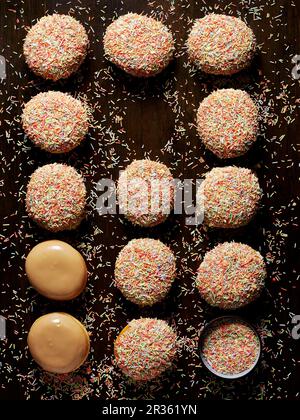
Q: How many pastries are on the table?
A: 13